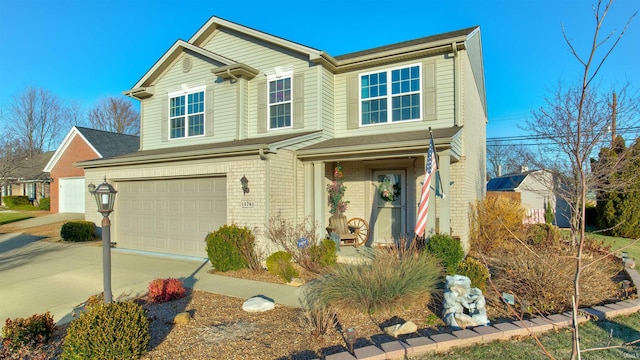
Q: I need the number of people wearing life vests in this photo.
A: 0